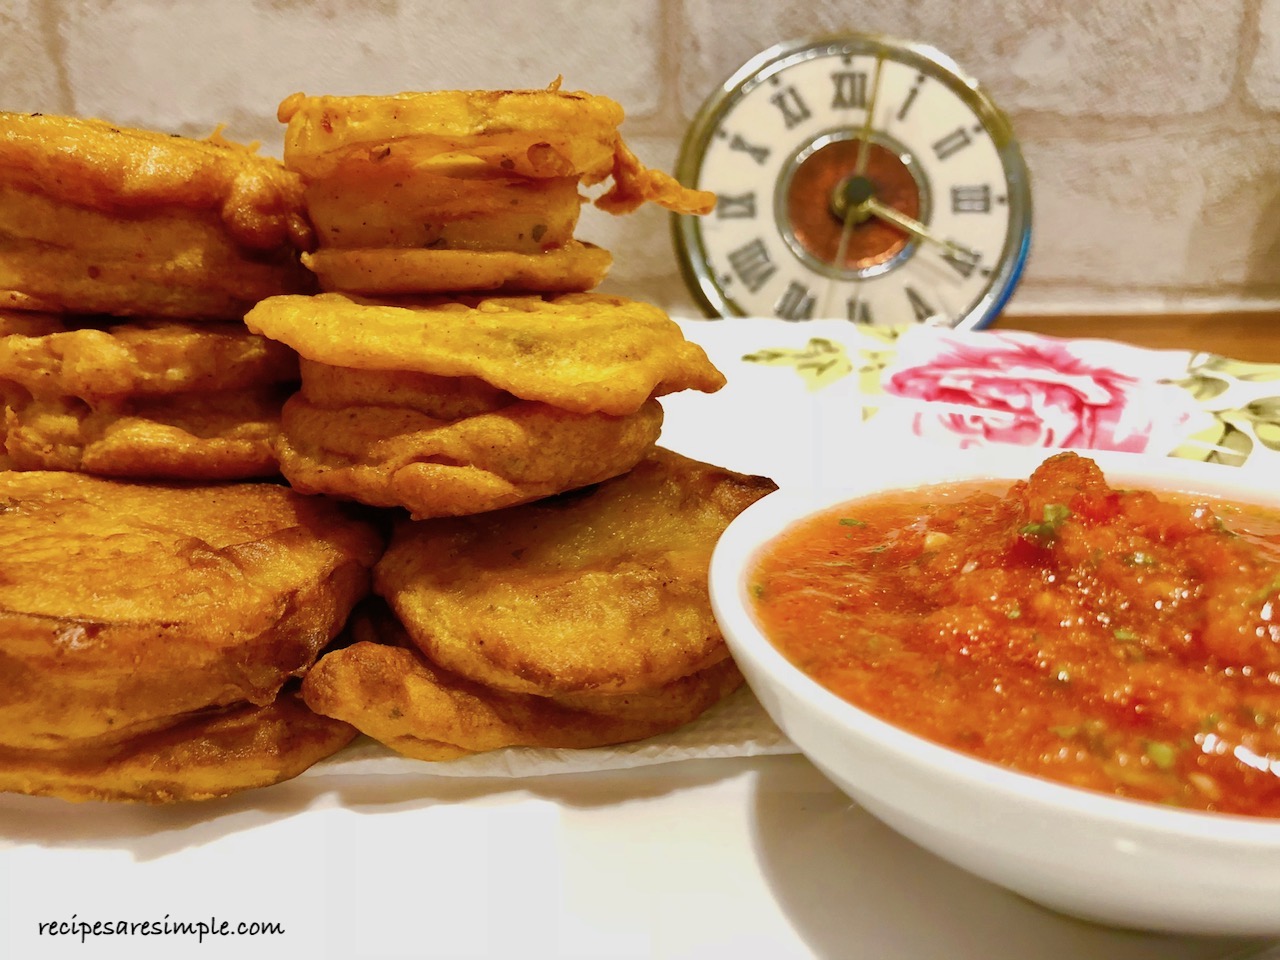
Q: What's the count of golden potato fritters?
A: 6